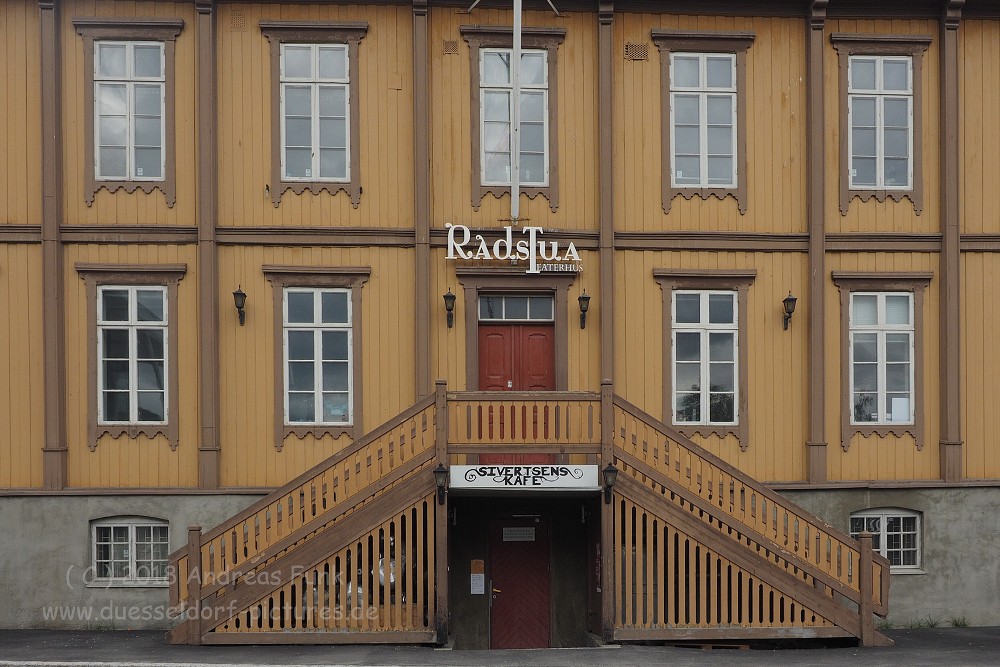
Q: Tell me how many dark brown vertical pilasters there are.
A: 6